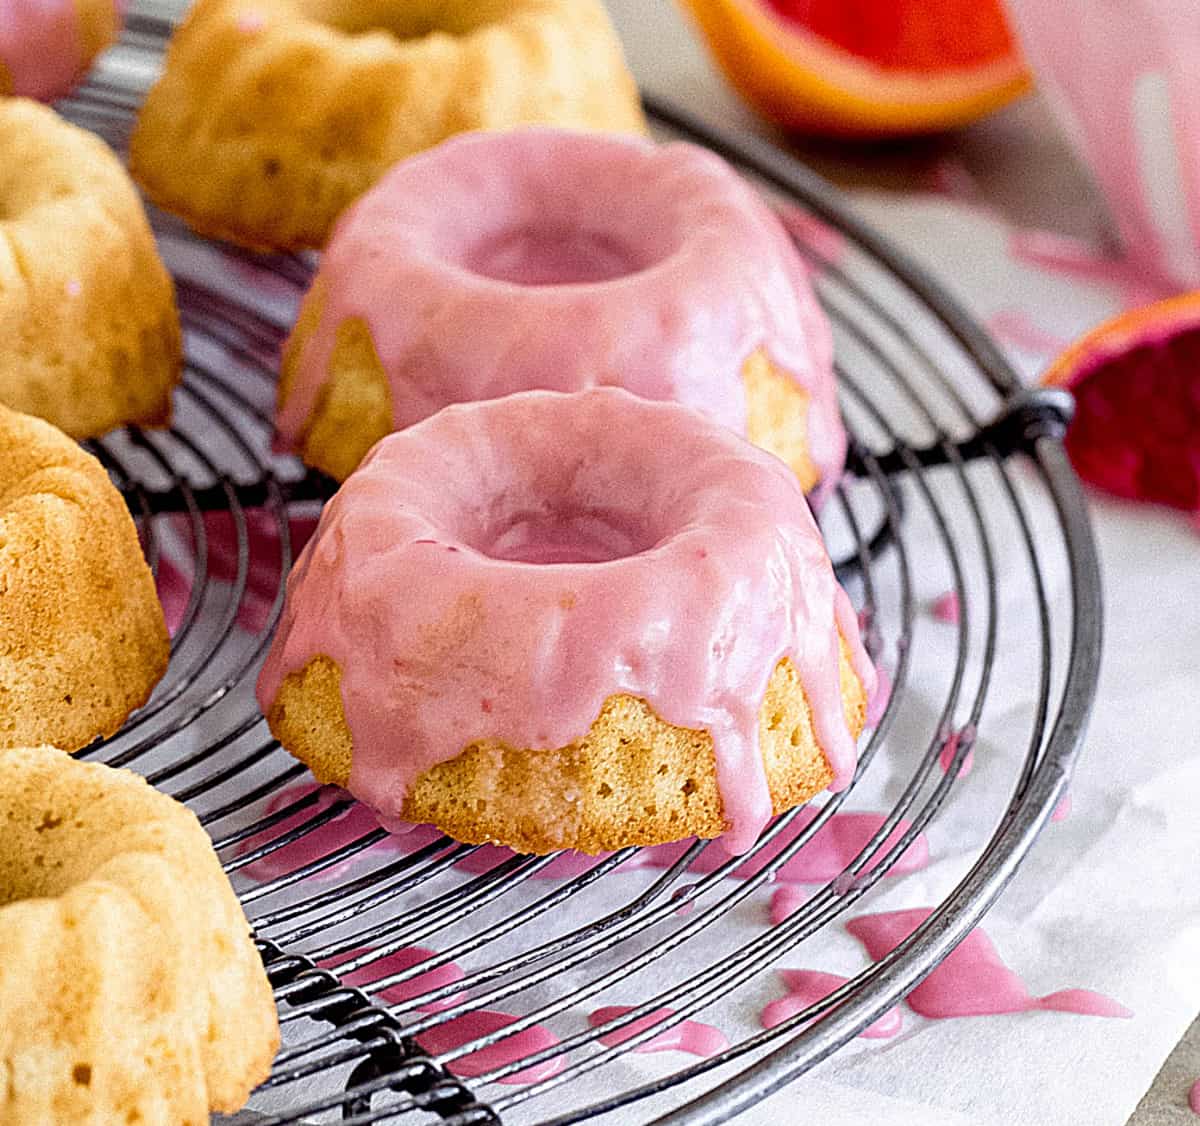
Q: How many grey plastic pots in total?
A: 0